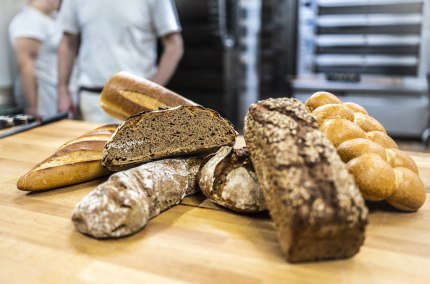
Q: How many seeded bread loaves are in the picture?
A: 1